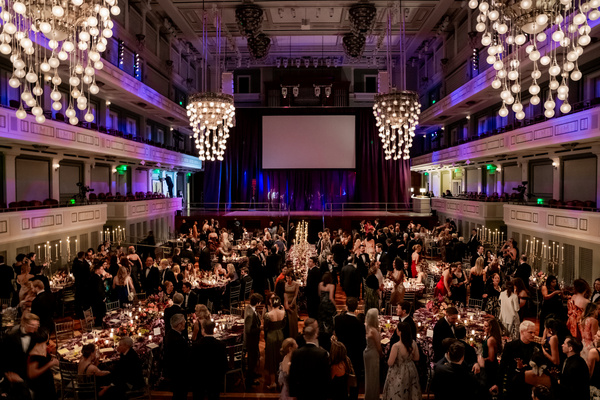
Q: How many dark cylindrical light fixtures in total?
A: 4